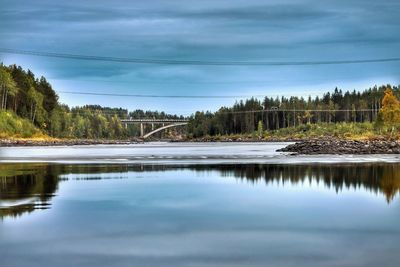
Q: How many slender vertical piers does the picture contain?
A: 4